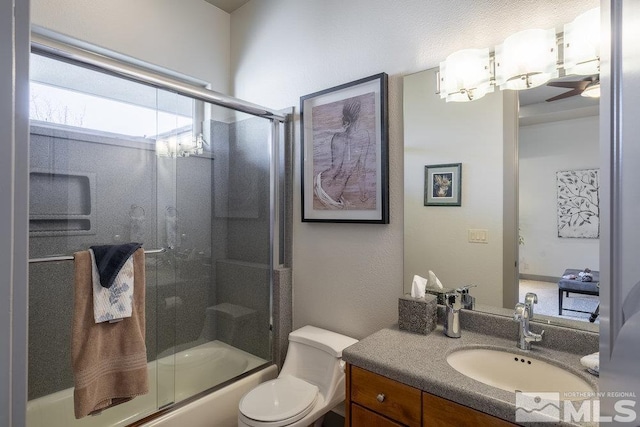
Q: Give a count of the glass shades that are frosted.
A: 3